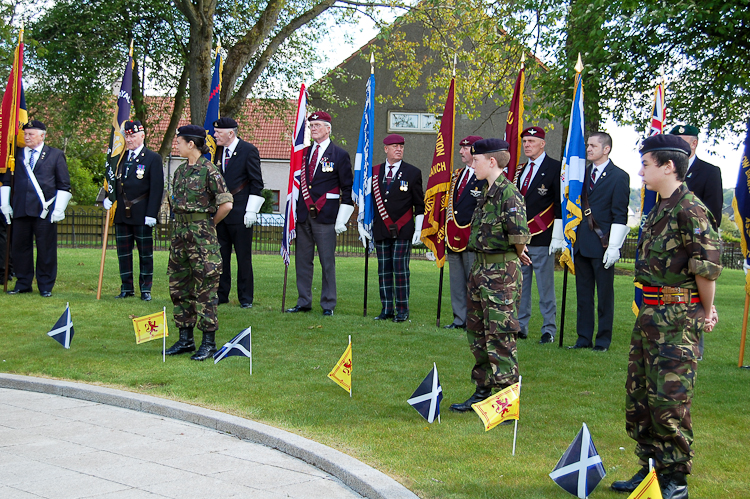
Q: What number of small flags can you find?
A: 8